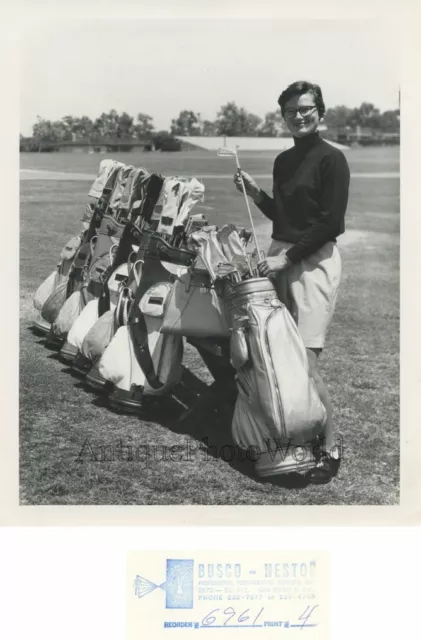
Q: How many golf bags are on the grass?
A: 7